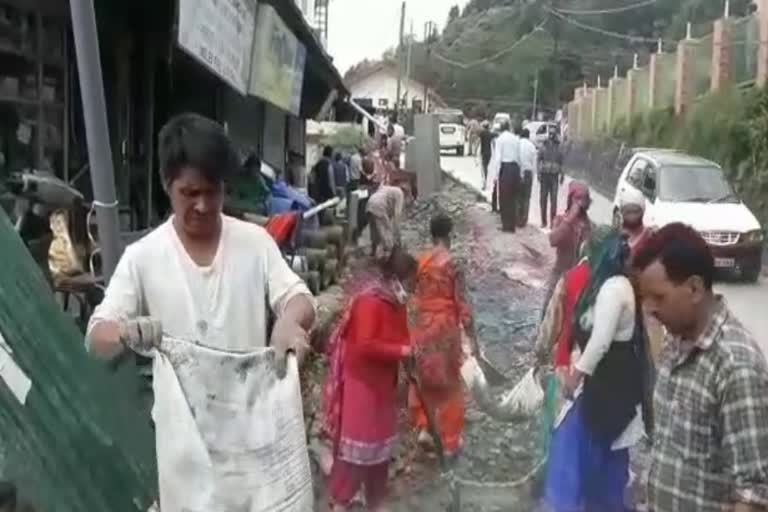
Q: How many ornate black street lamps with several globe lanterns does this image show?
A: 0